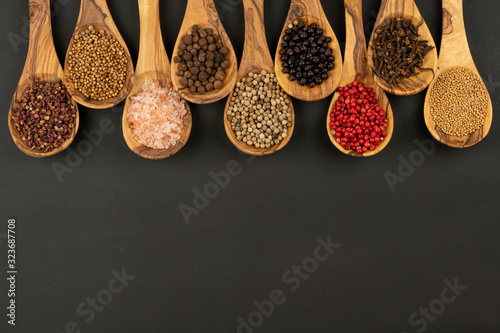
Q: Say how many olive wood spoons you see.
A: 9